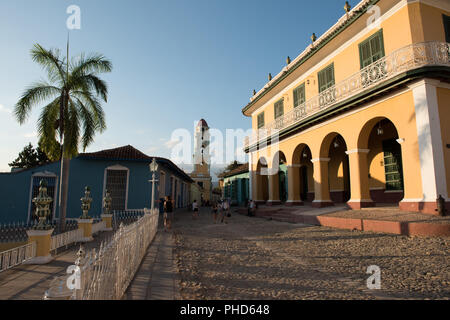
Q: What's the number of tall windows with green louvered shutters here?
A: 5